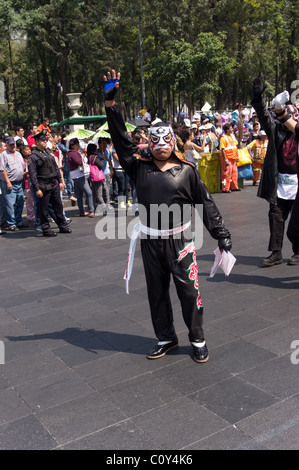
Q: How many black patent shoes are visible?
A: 2